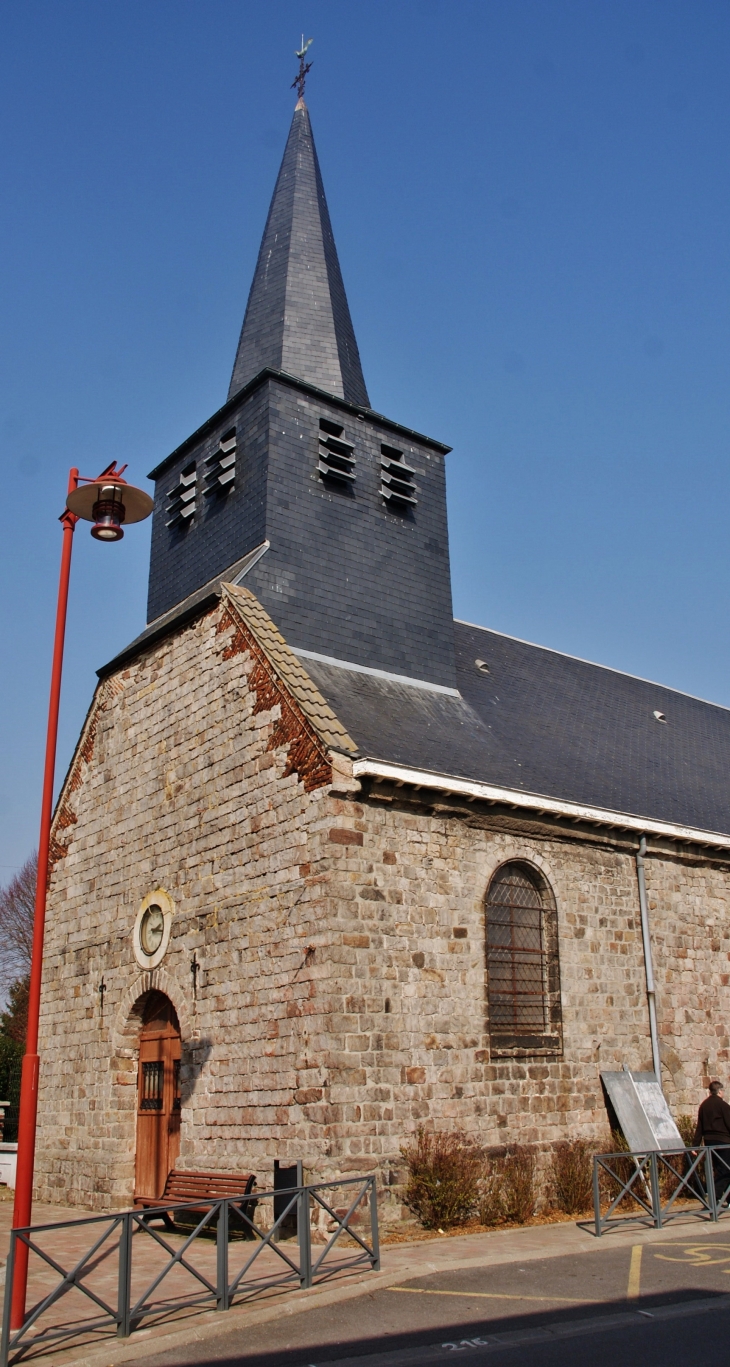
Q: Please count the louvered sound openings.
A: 4